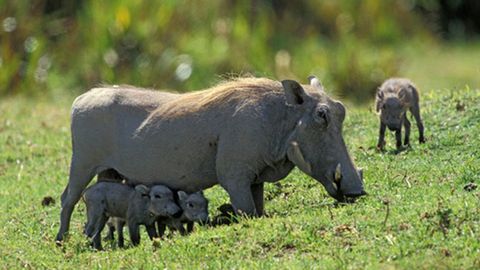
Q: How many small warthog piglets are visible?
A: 3